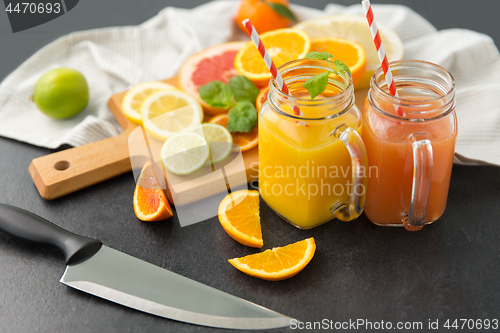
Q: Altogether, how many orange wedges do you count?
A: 3